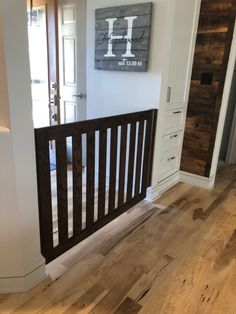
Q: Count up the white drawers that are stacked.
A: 3